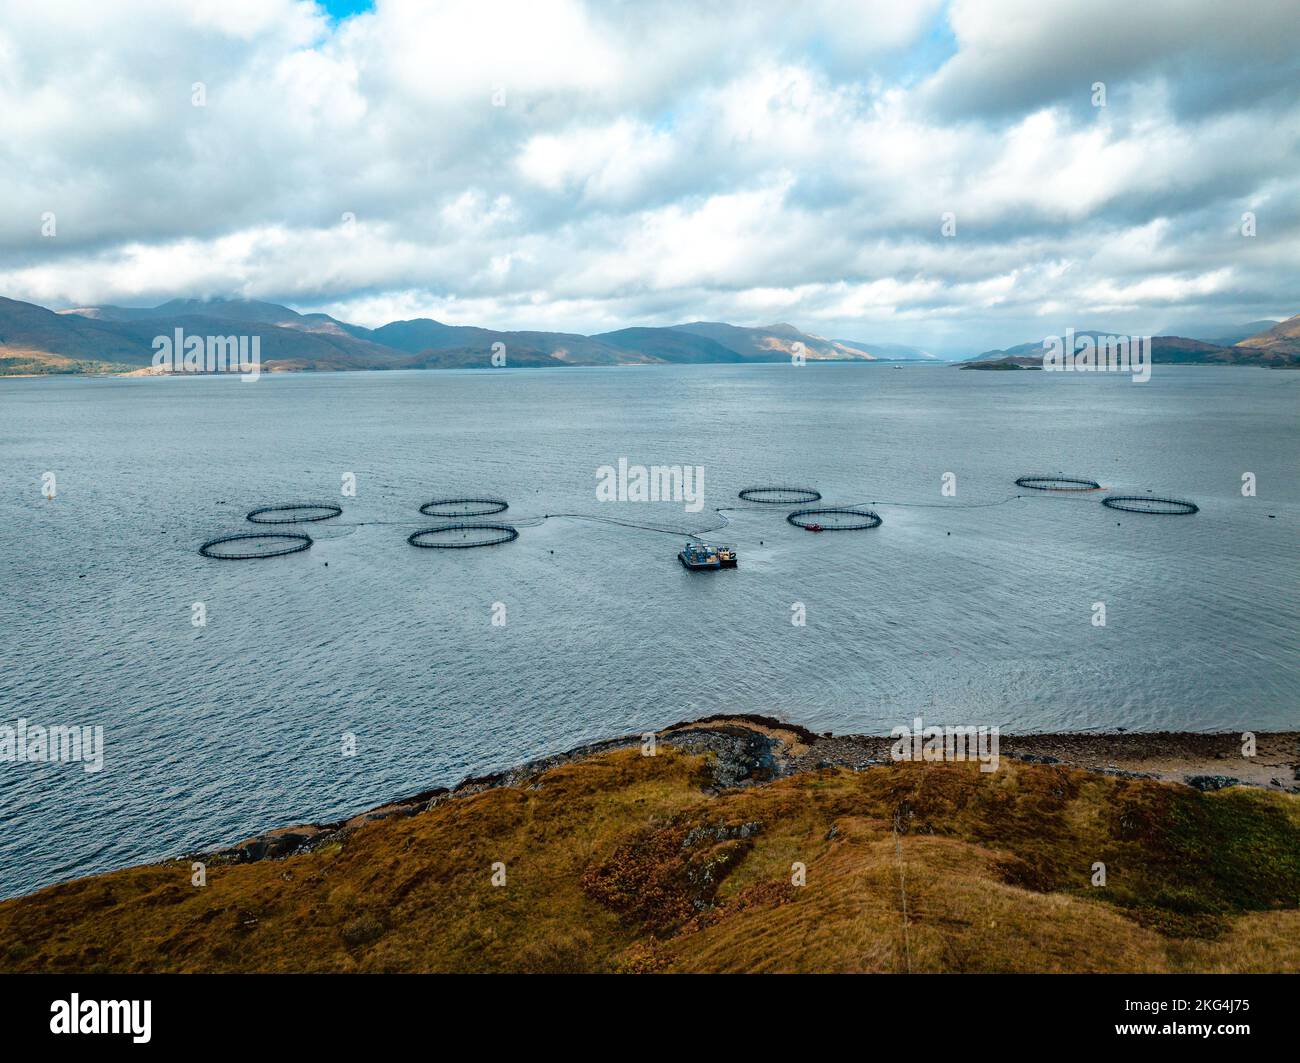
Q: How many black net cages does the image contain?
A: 8